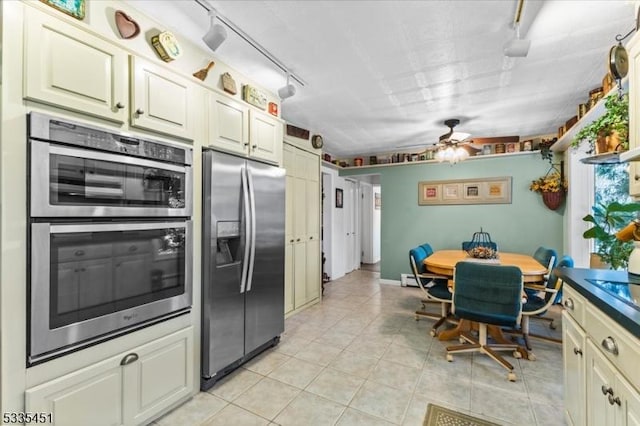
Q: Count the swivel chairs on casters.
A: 6